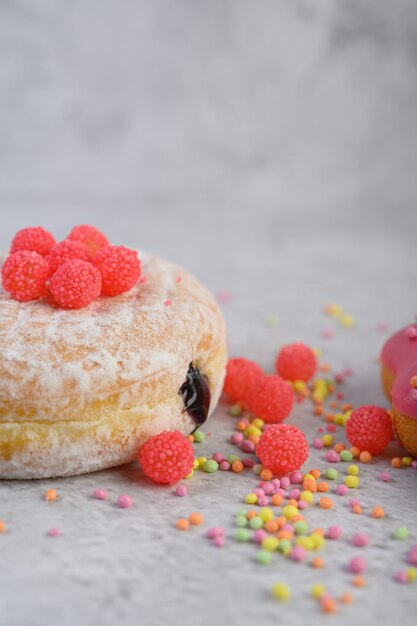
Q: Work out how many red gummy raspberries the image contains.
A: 12